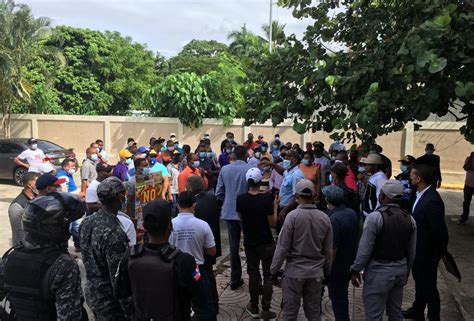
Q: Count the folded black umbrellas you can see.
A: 1